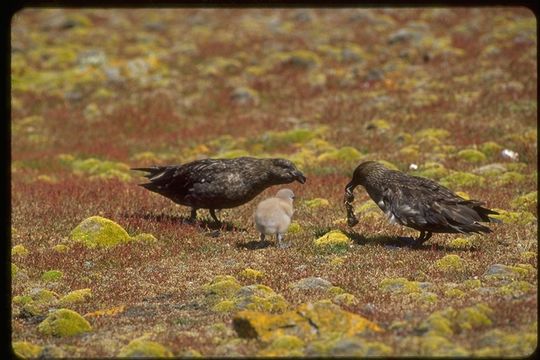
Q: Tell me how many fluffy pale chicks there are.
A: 1